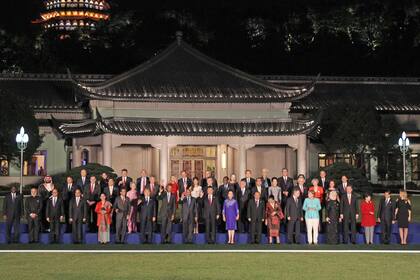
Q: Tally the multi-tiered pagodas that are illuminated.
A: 1